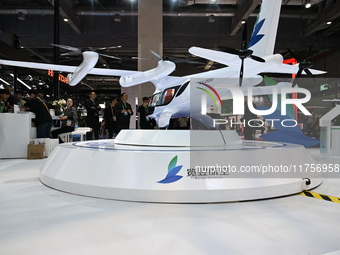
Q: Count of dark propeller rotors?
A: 2